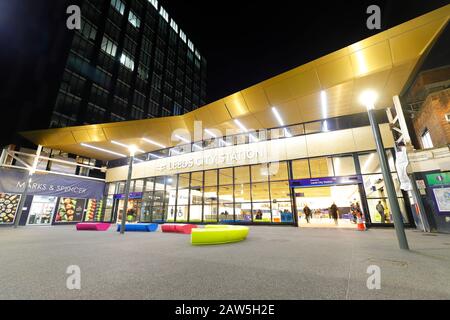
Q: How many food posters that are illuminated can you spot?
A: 3